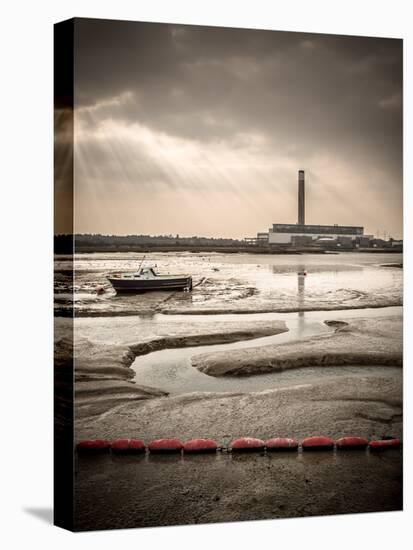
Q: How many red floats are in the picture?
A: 9